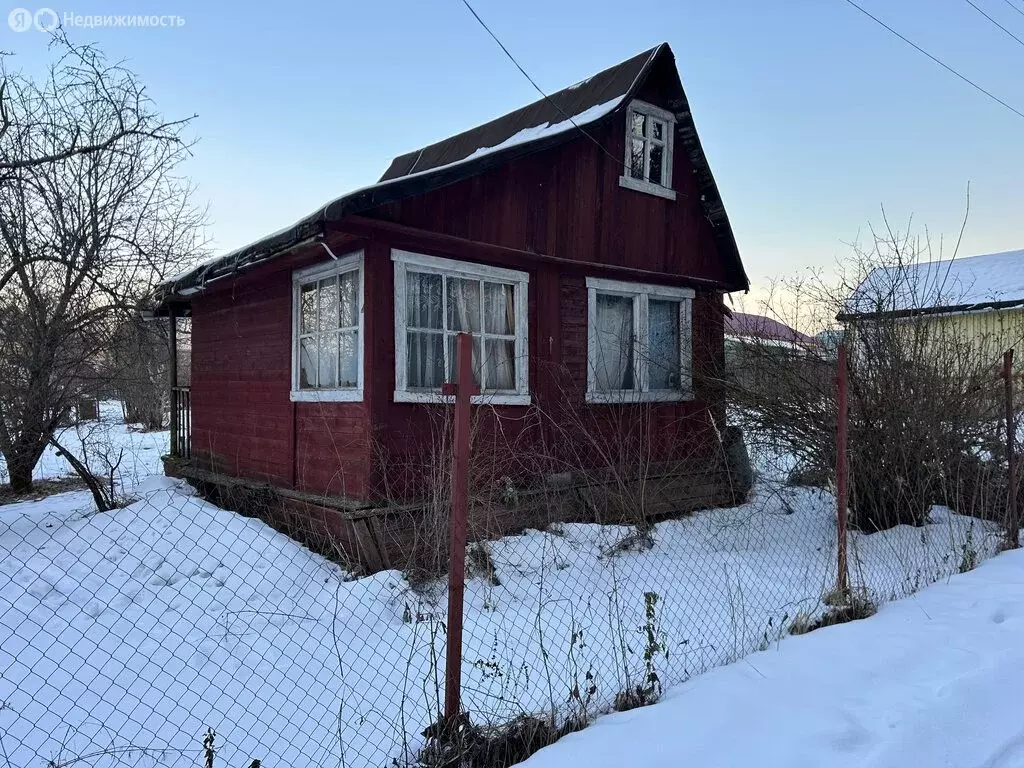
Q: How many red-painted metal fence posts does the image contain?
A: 3